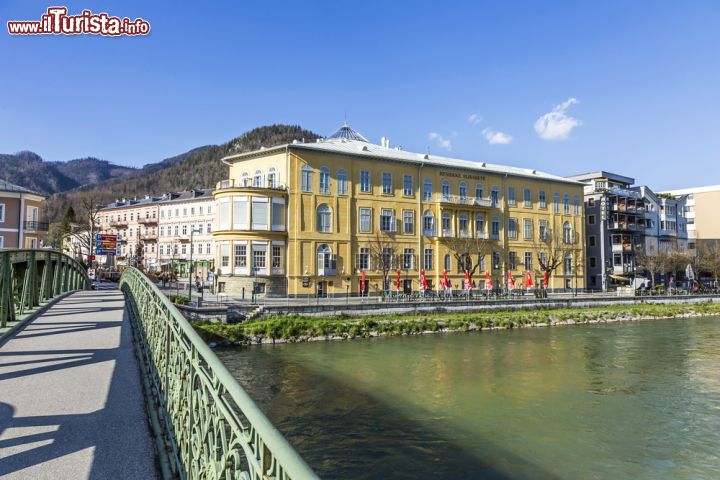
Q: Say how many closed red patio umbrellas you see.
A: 9